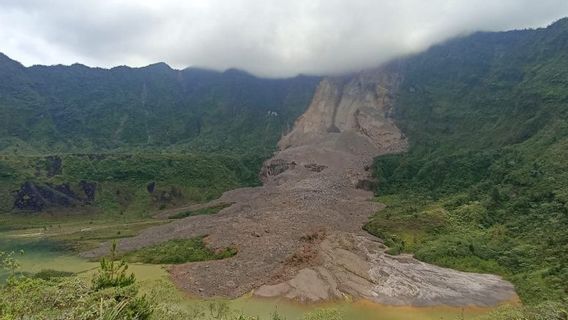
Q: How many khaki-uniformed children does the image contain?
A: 0